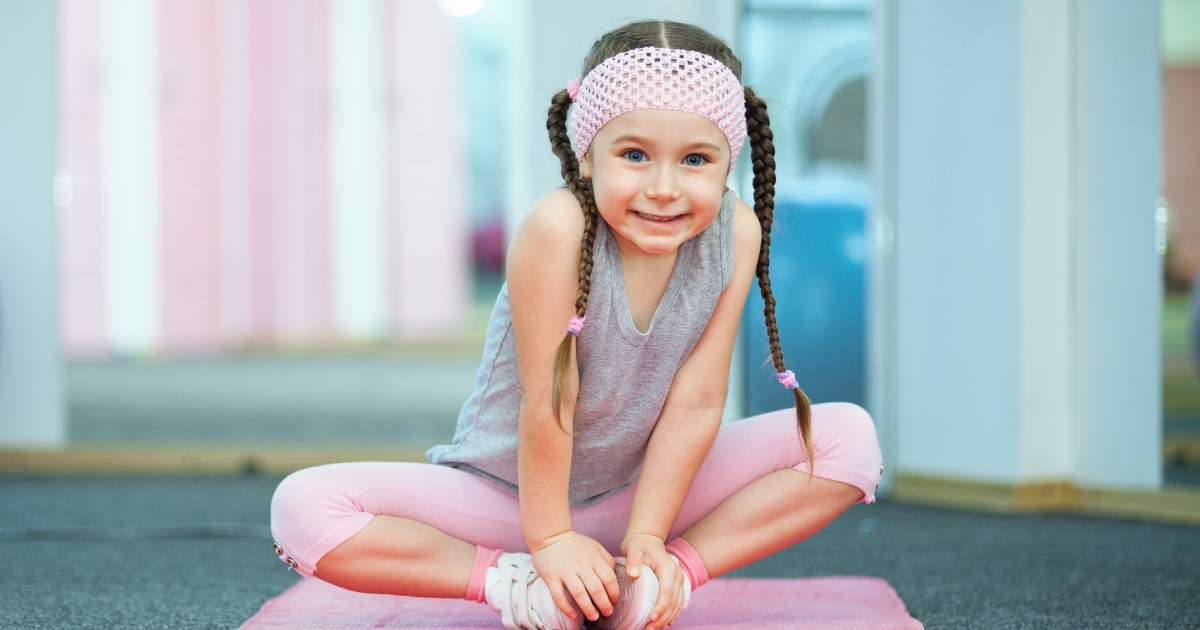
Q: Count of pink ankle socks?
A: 2